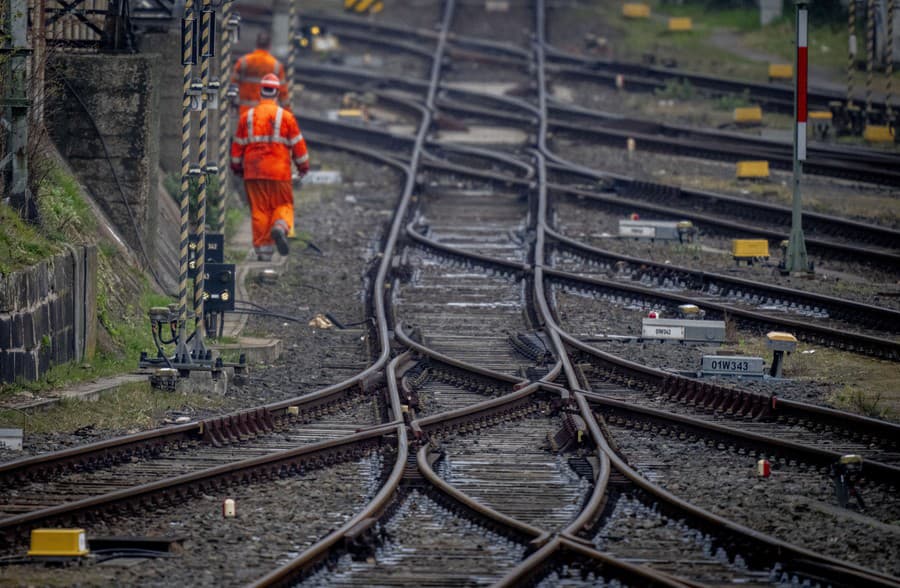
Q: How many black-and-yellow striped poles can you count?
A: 7